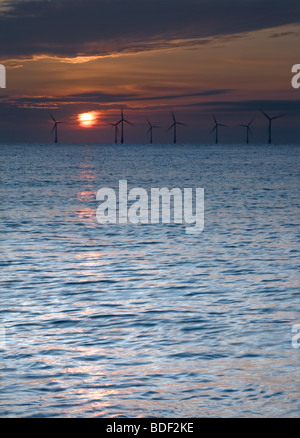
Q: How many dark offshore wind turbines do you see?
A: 8